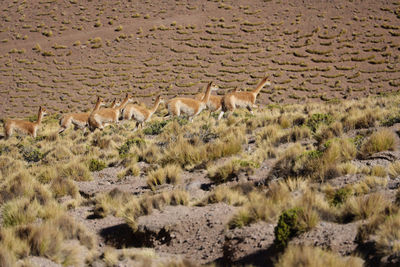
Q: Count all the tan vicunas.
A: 8